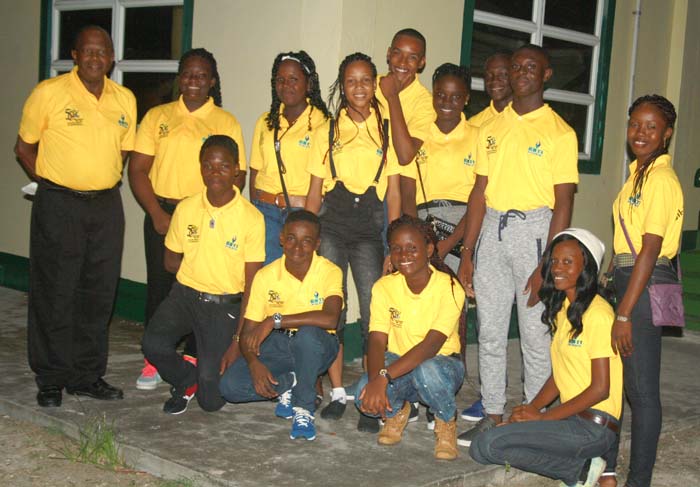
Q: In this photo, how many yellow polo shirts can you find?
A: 13